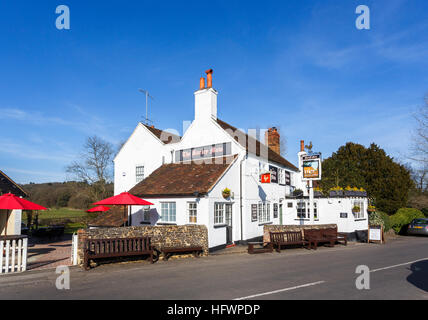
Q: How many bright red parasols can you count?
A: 3